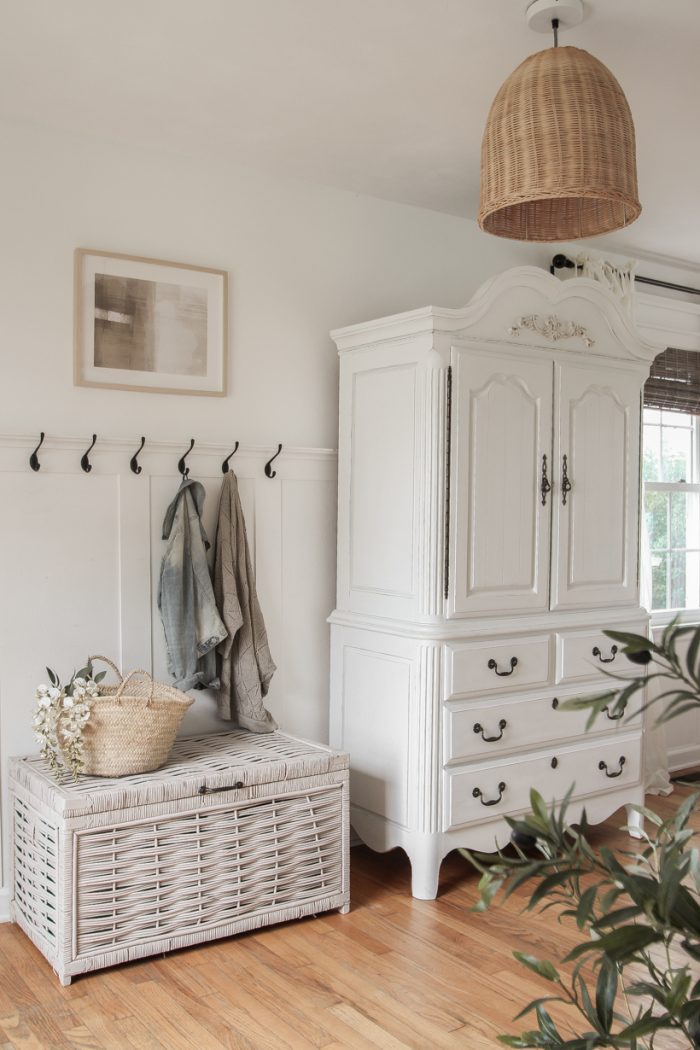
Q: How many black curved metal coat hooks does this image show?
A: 6